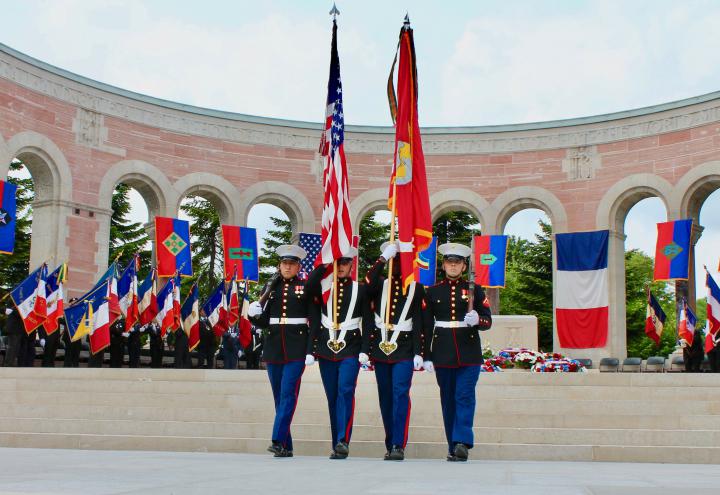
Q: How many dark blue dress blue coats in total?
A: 4